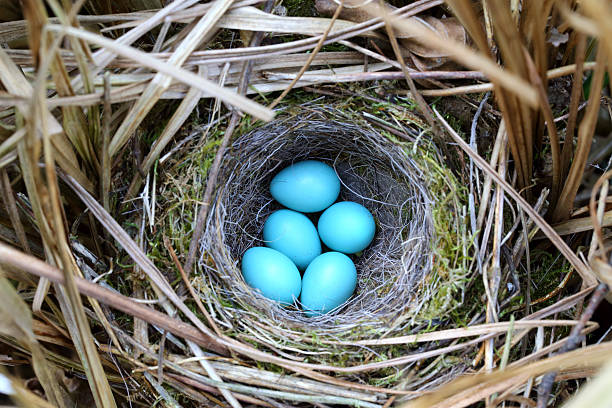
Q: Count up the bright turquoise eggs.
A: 5